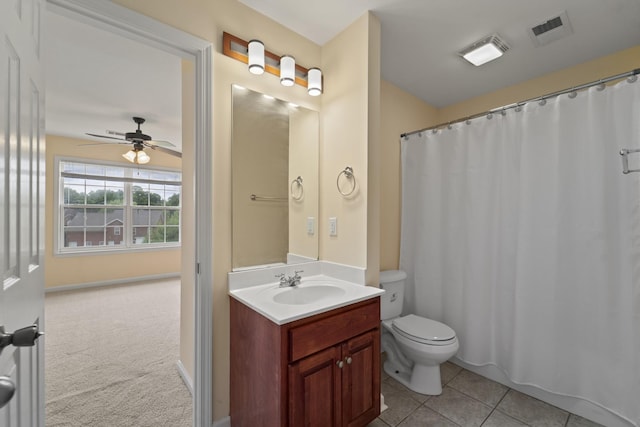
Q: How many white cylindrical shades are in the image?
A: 3